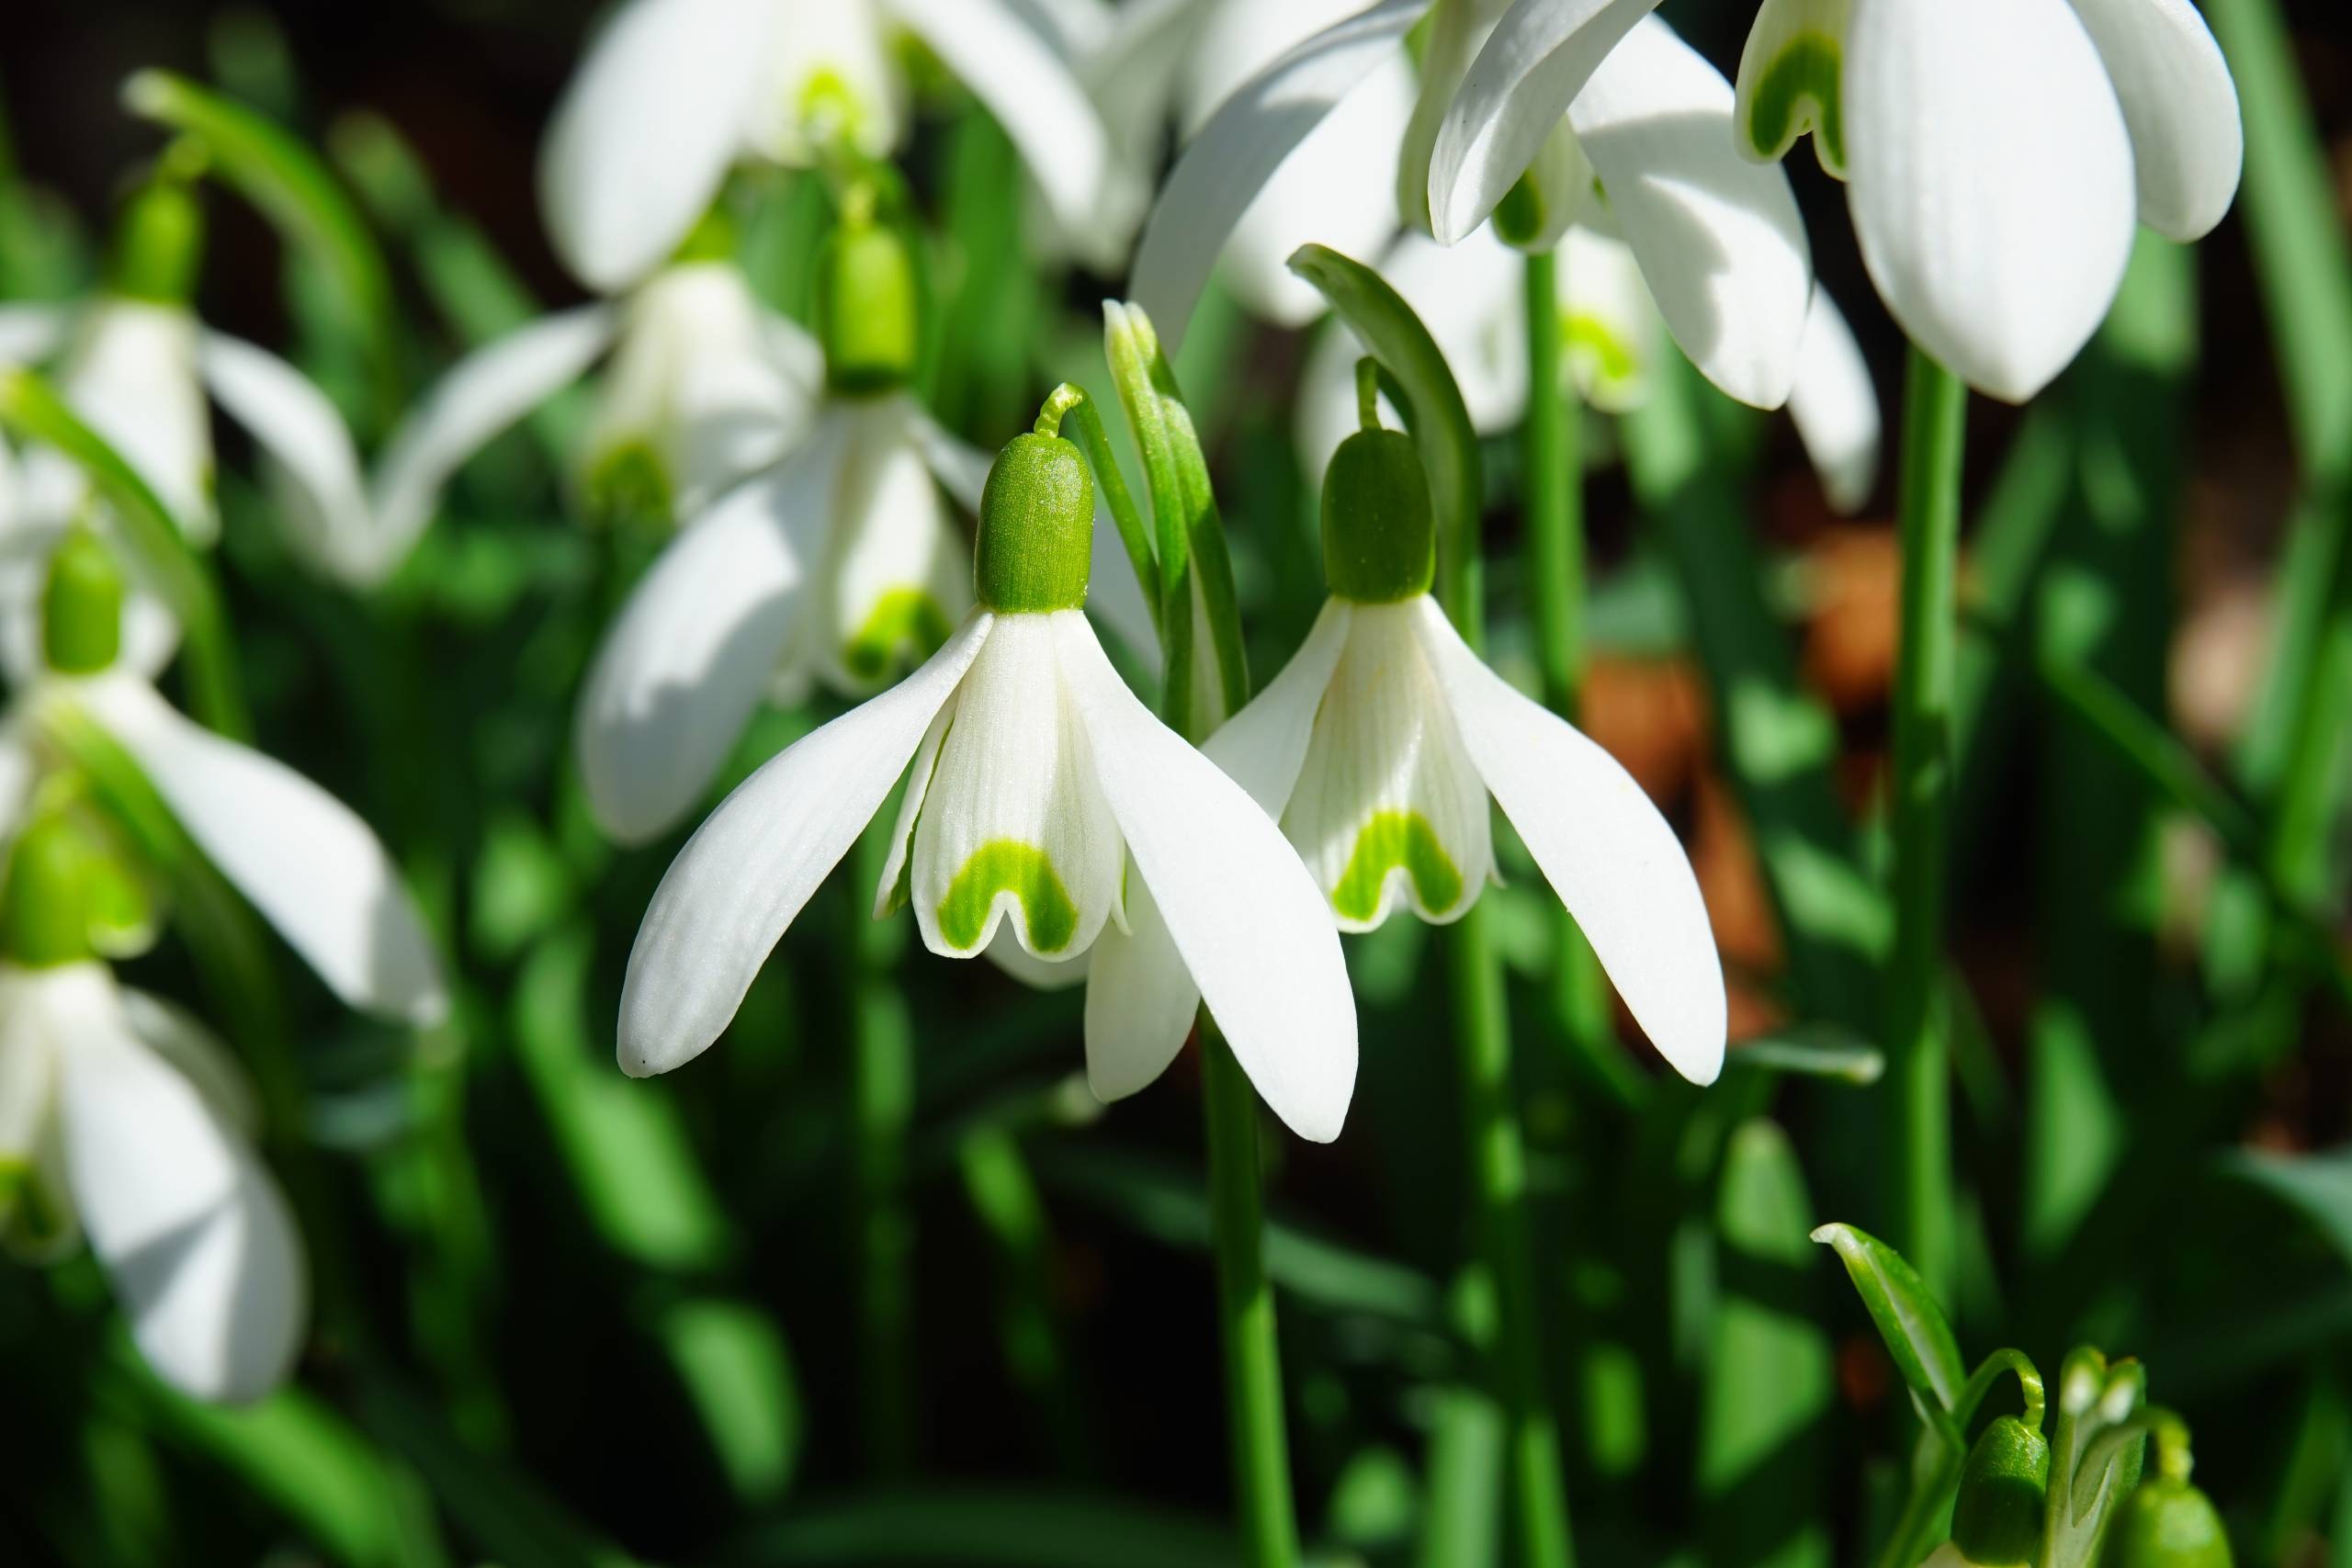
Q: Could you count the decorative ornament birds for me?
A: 0